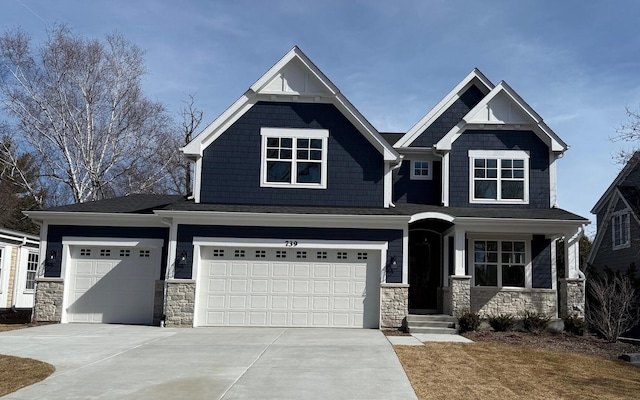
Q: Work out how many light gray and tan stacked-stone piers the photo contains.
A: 5